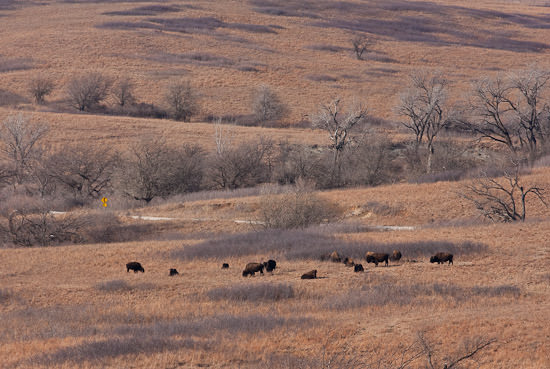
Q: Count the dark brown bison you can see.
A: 12